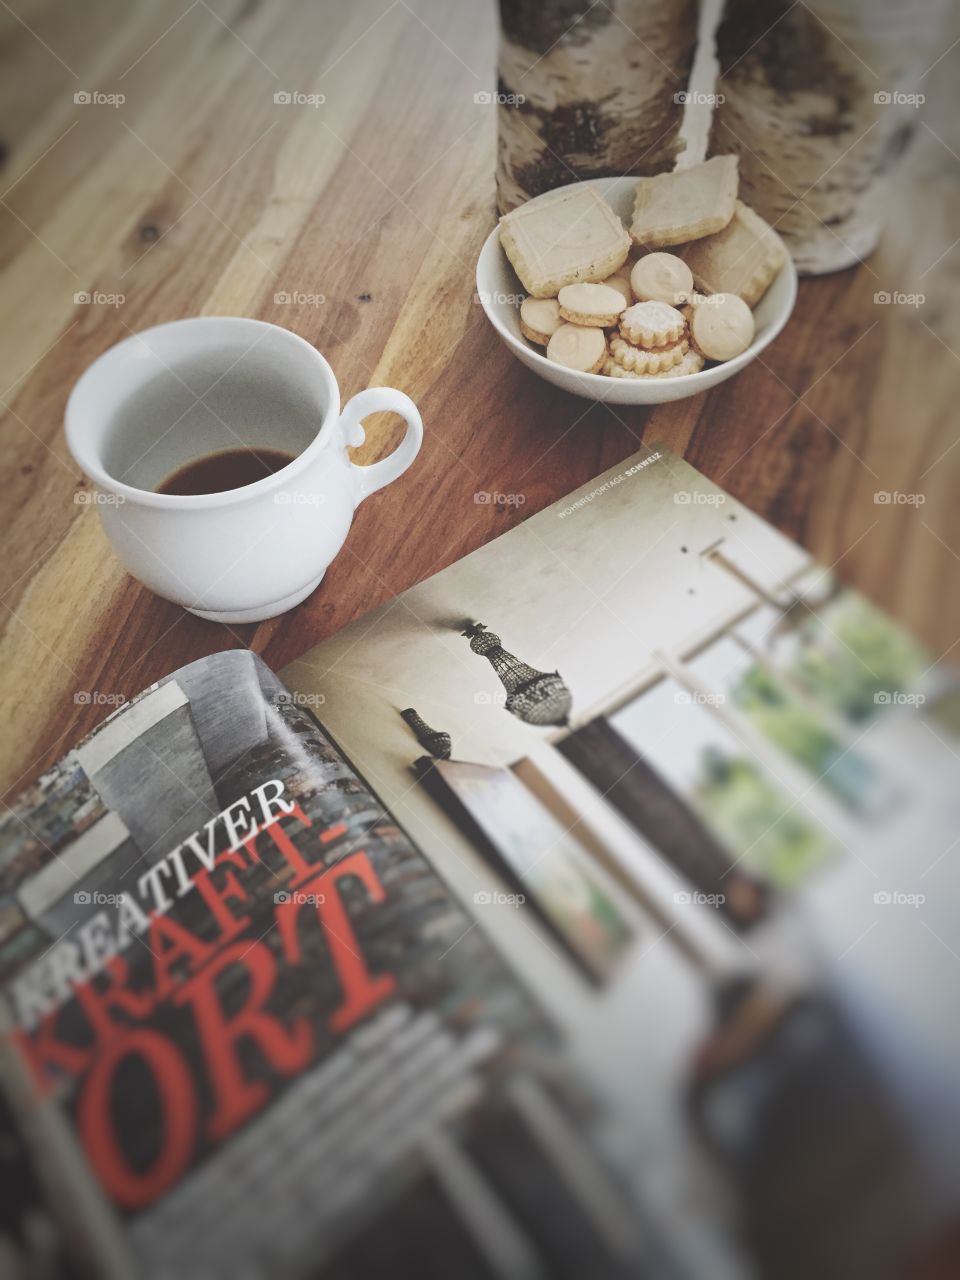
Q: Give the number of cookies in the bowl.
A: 12